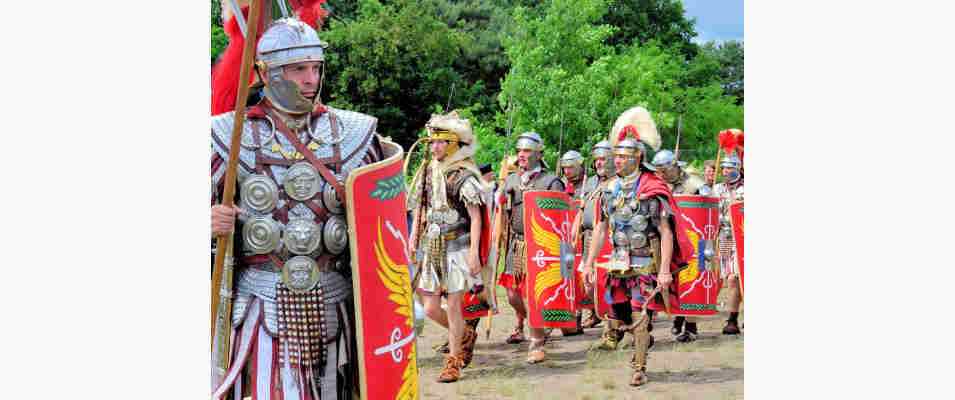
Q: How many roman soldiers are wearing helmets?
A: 8